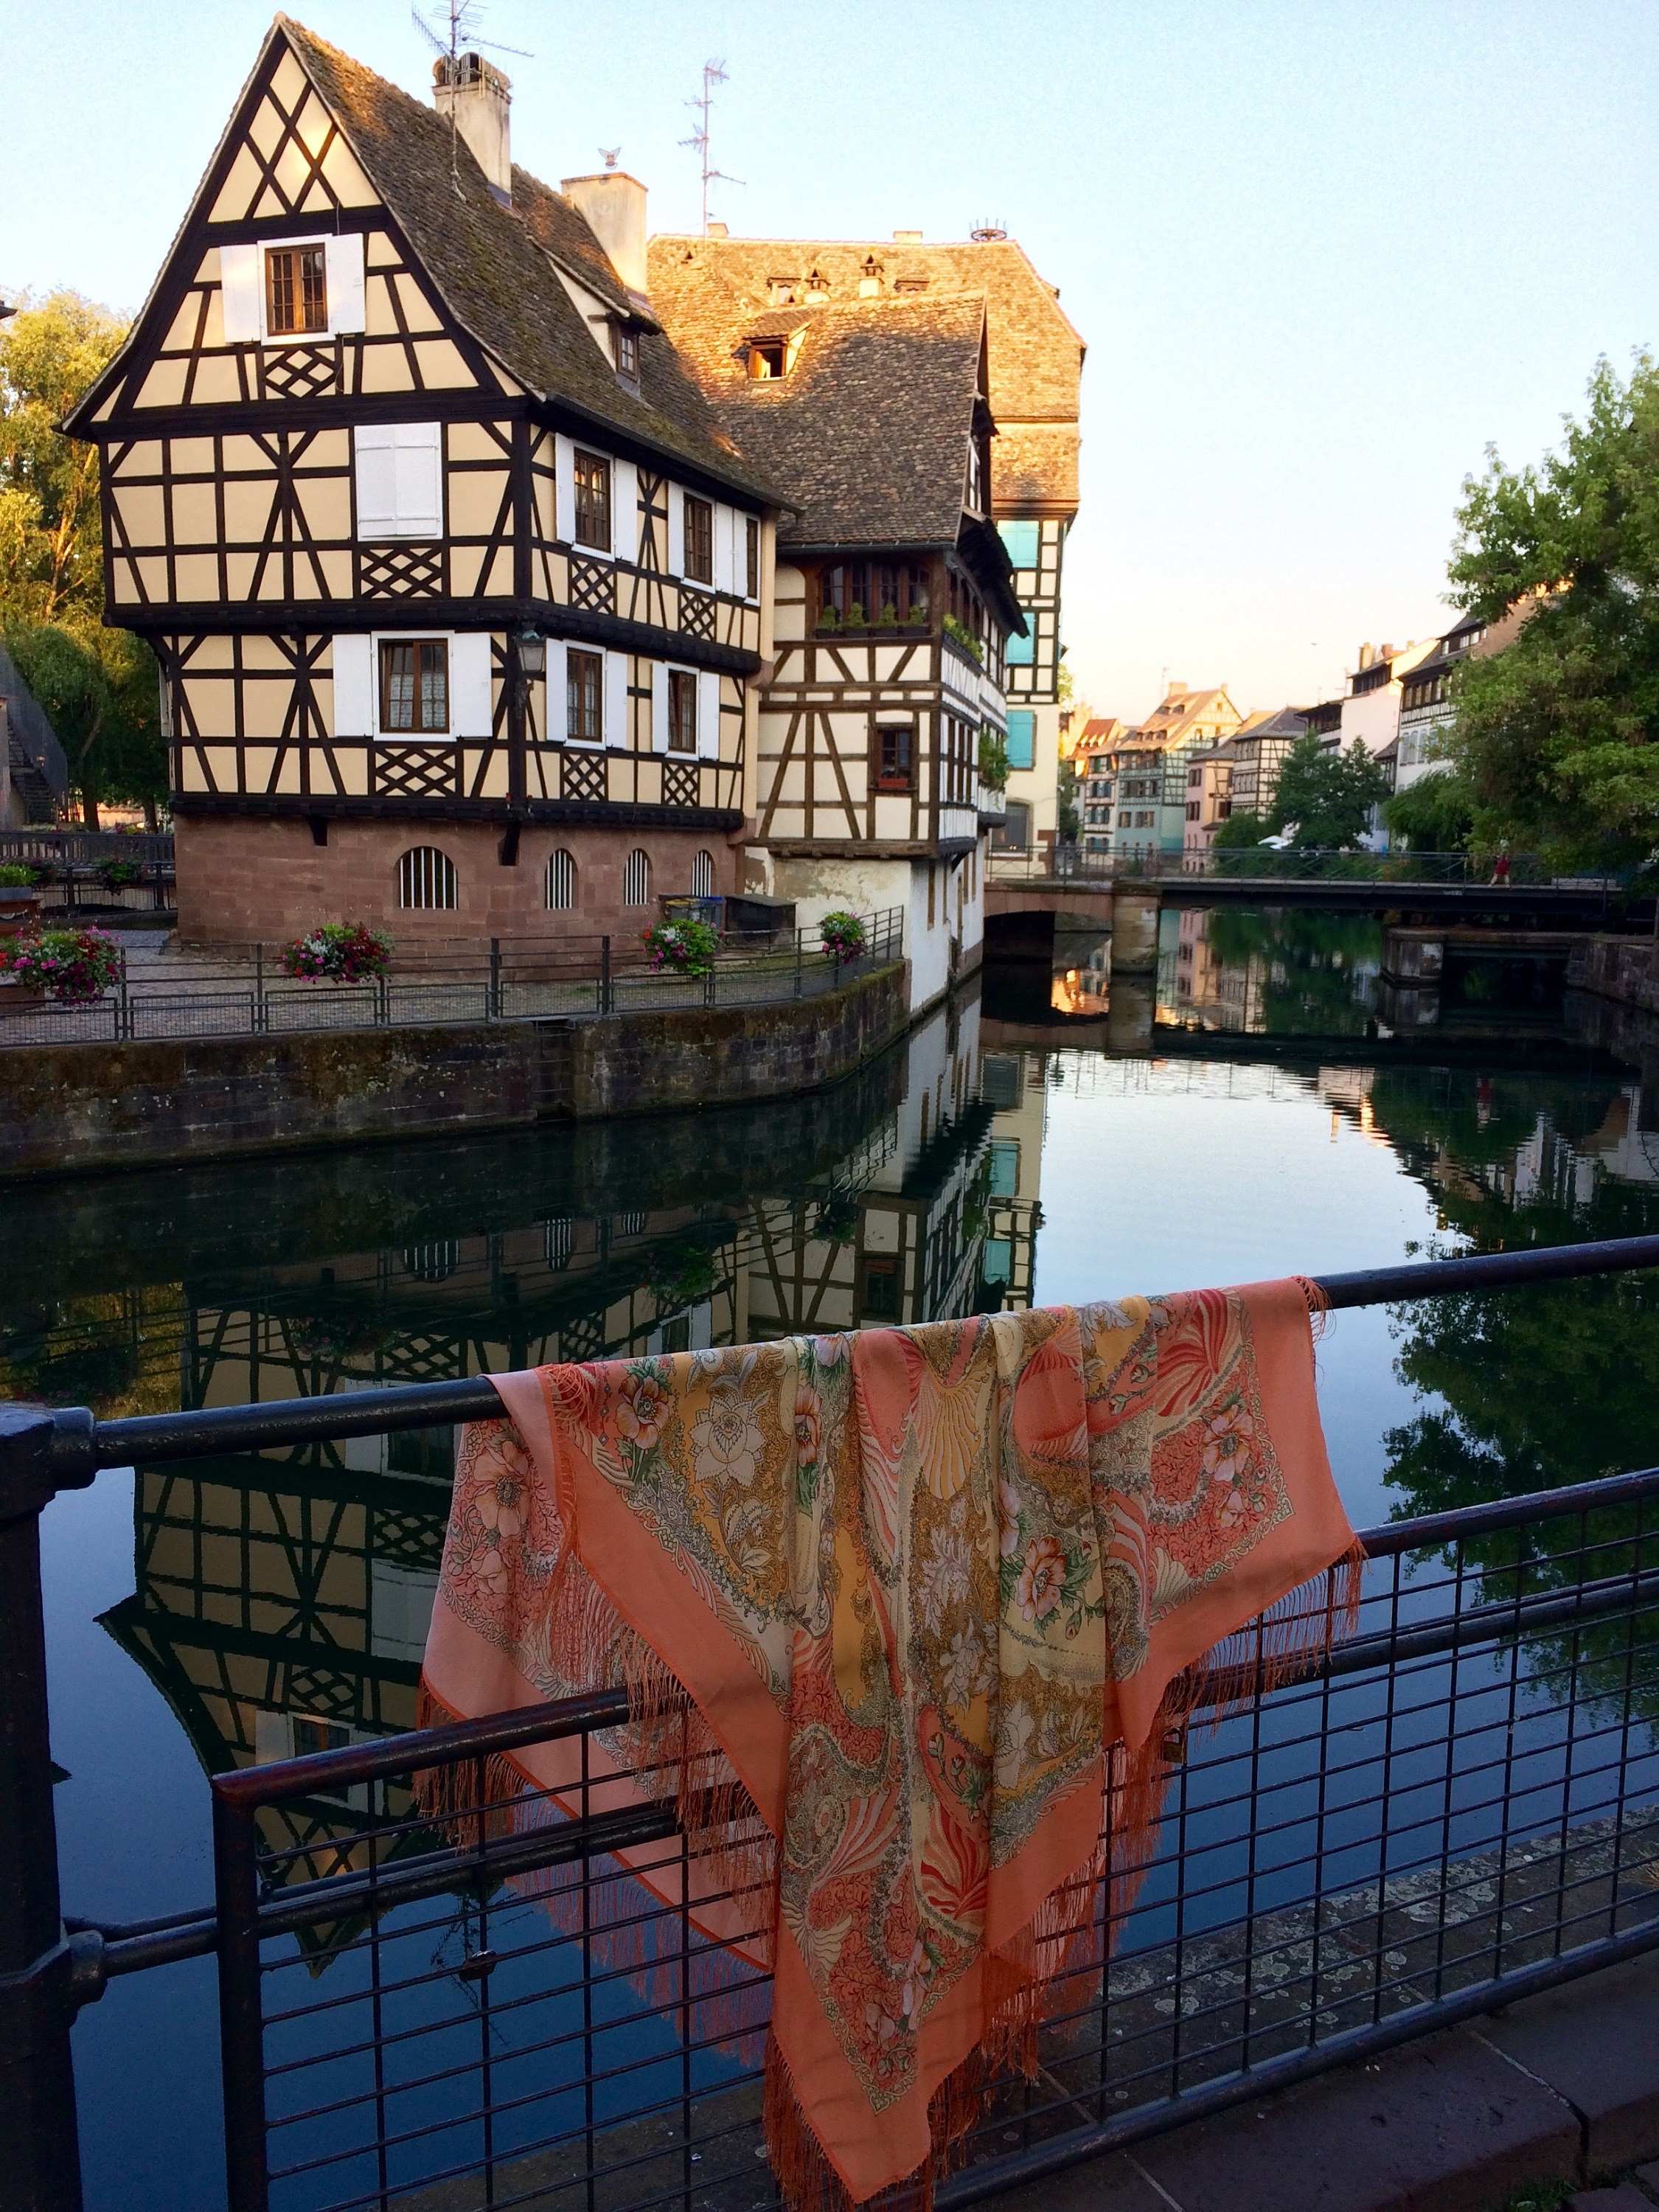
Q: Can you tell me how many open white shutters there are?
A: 13